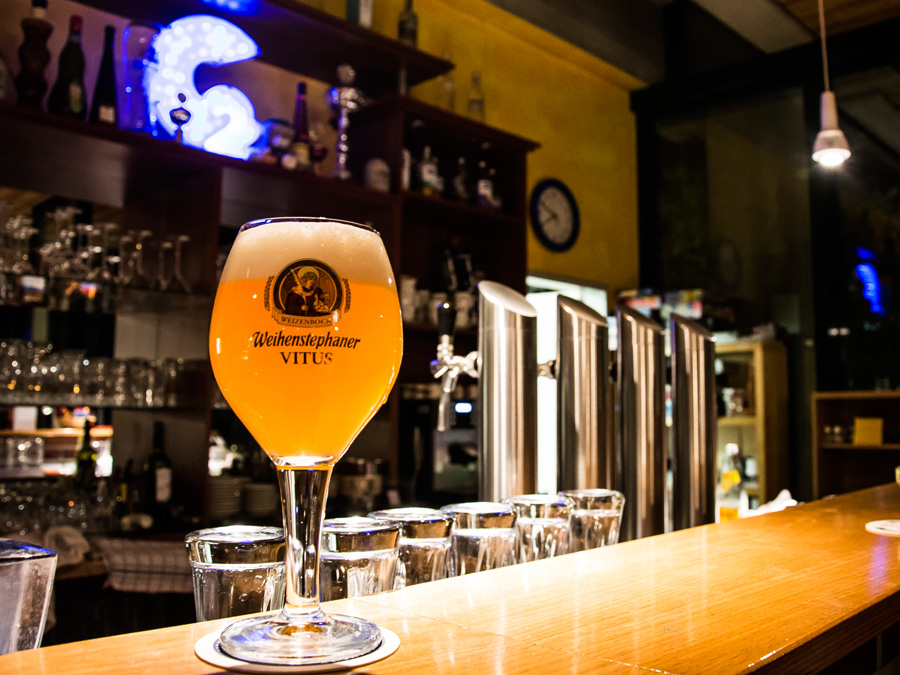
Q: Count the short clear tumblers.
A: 6